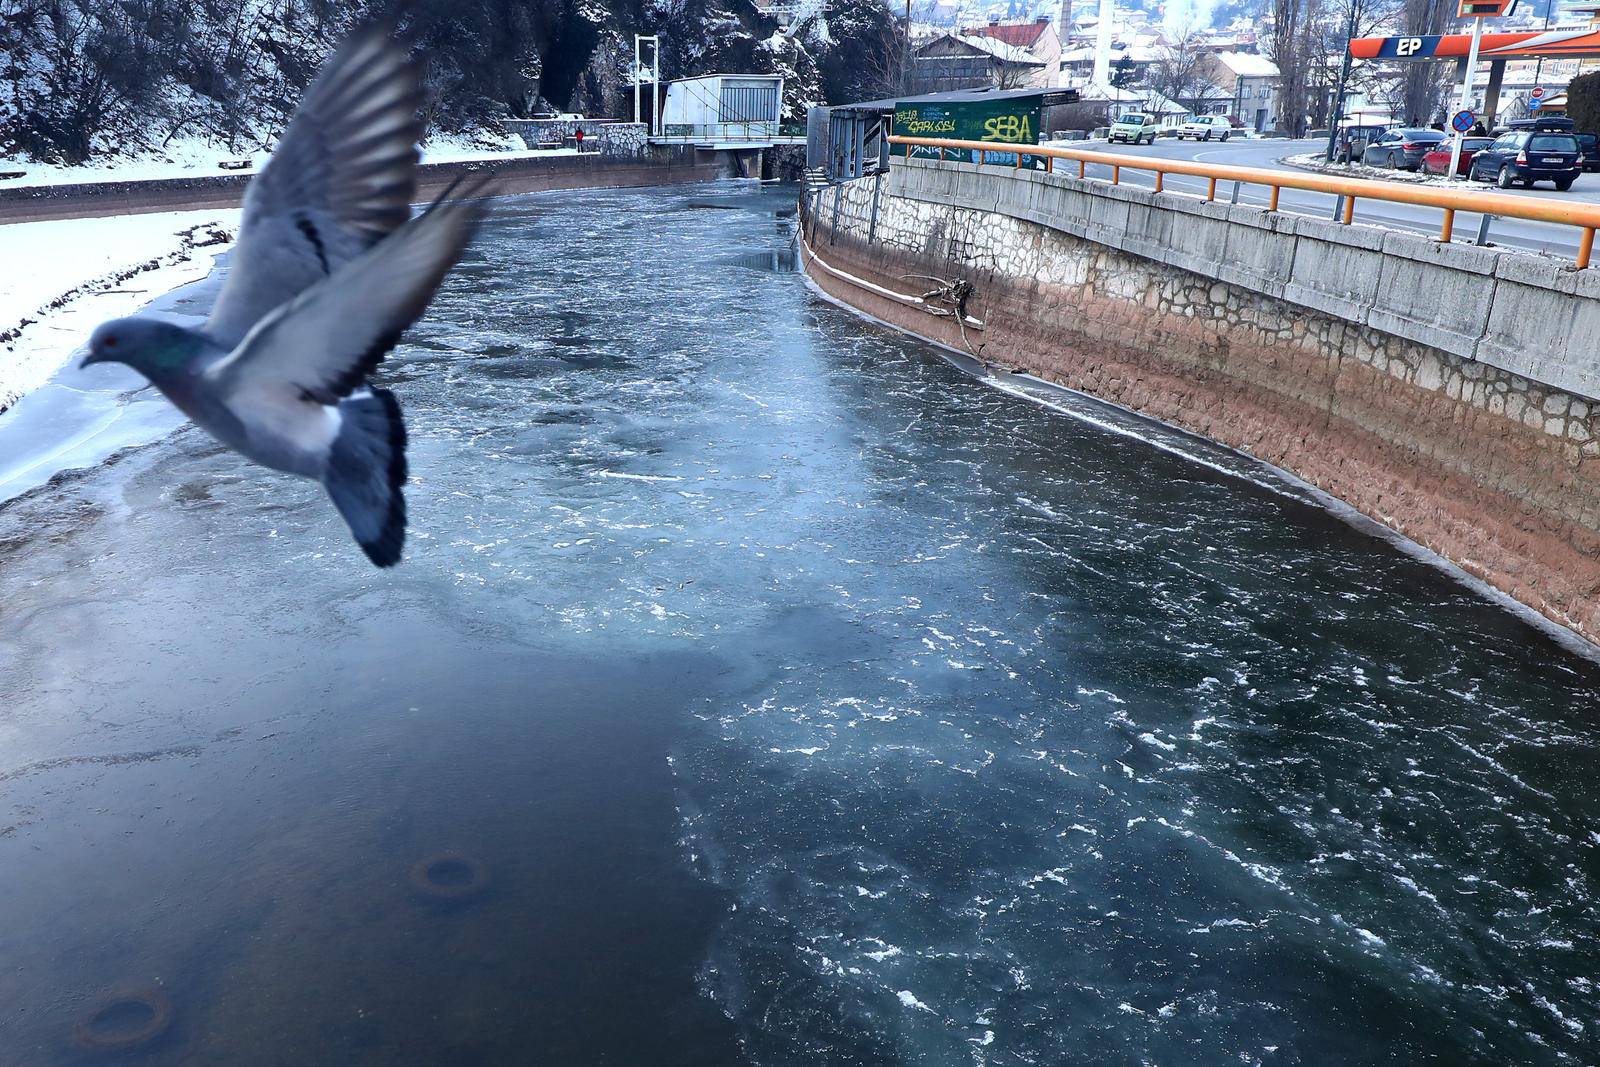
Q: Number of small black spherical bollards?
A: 0